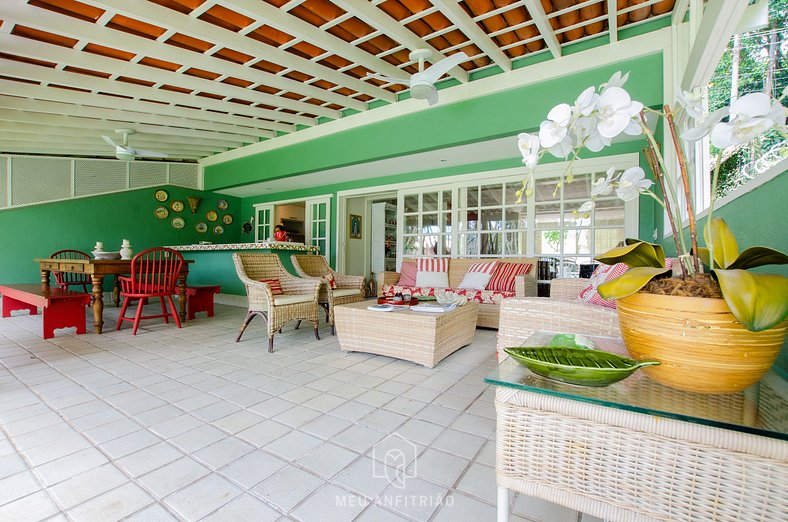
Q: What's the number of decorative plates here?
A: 9